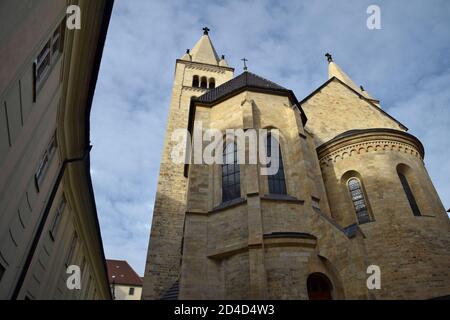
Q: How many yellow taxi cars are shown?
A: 0